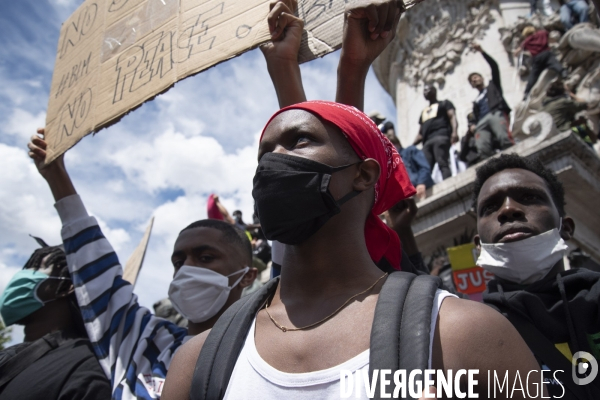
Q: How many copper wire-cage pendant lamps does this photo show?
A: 0